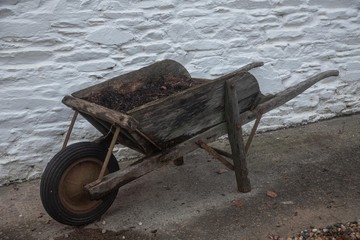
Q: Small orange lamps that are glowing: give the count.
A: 0